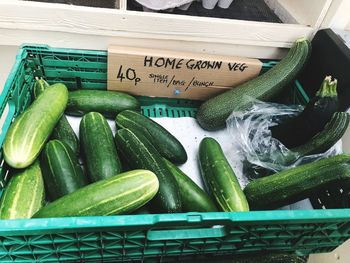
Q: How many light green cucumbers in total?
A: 3